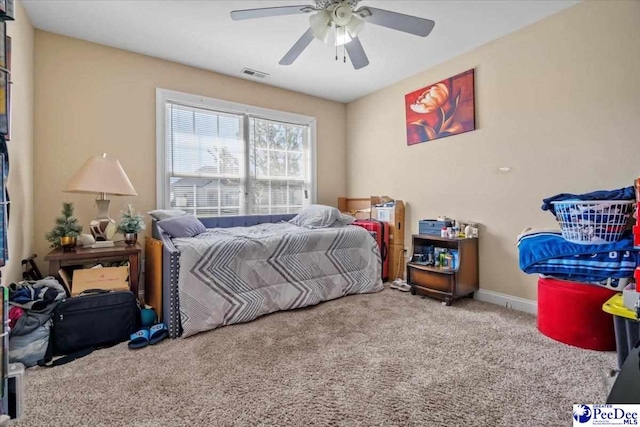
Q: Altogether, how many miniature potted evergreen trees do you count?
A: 2